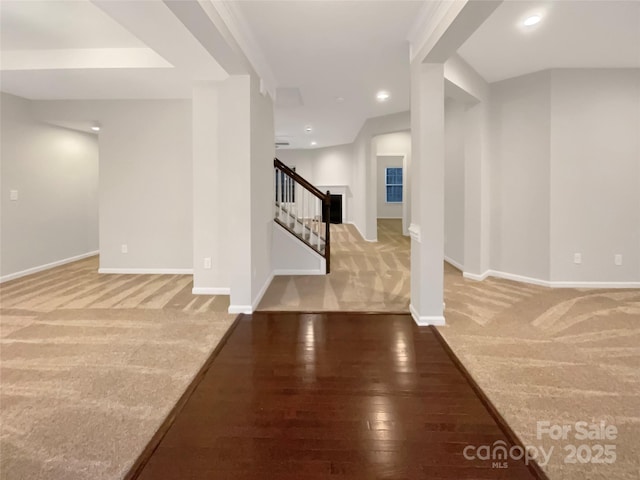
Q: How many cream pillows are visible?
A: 0